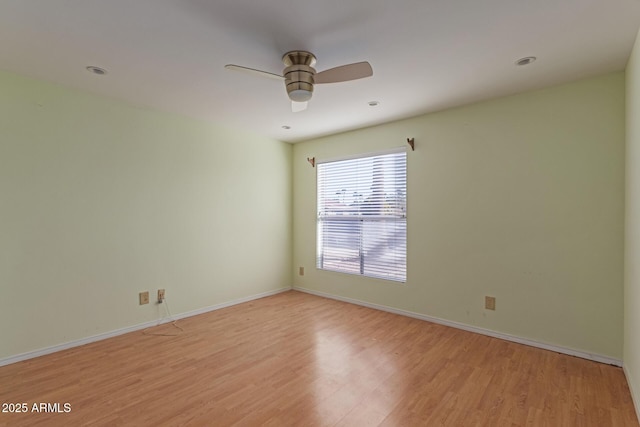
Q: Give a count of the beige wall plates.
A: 4